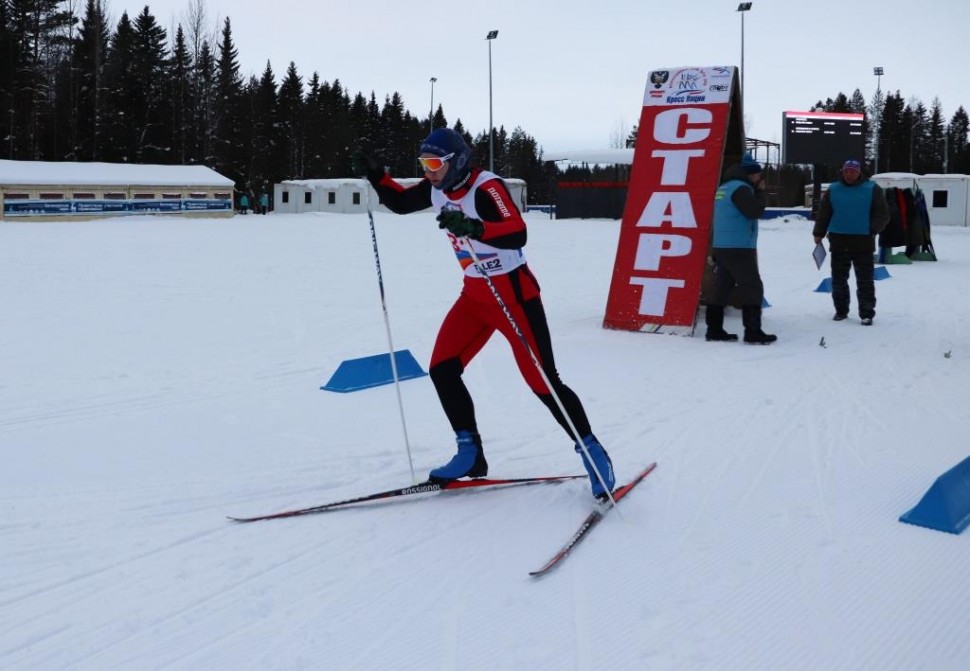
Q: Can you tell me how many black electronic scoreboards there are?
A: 1